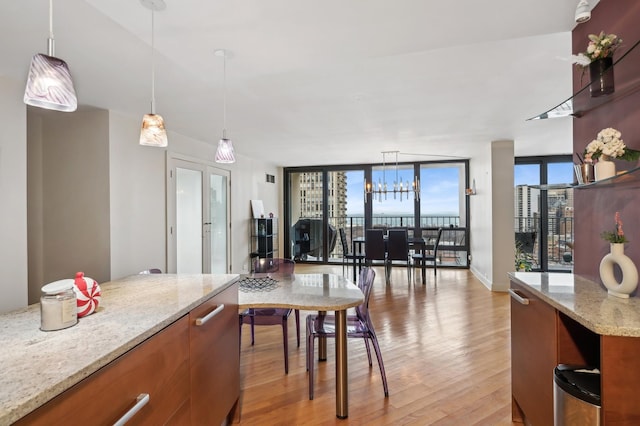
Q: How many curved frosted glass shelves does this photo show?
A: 2